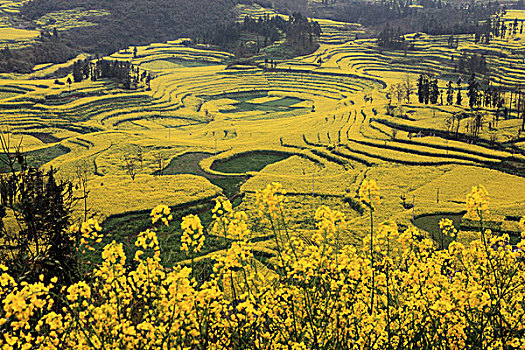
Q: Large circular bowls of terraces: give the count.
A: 1